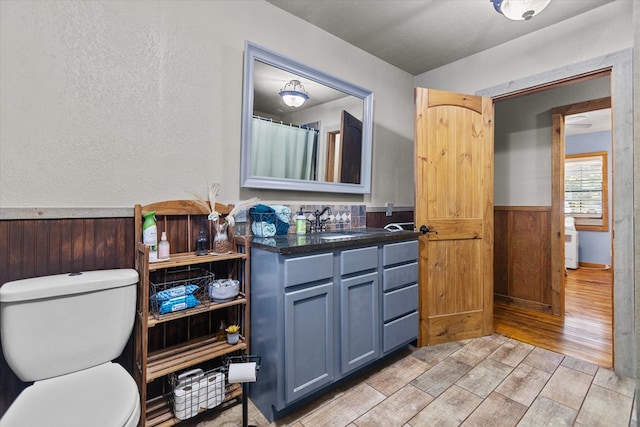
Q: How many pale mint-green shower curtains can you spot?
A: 1